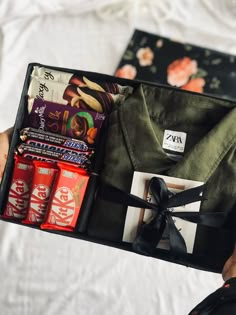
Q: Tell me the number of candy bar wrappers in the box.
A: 8